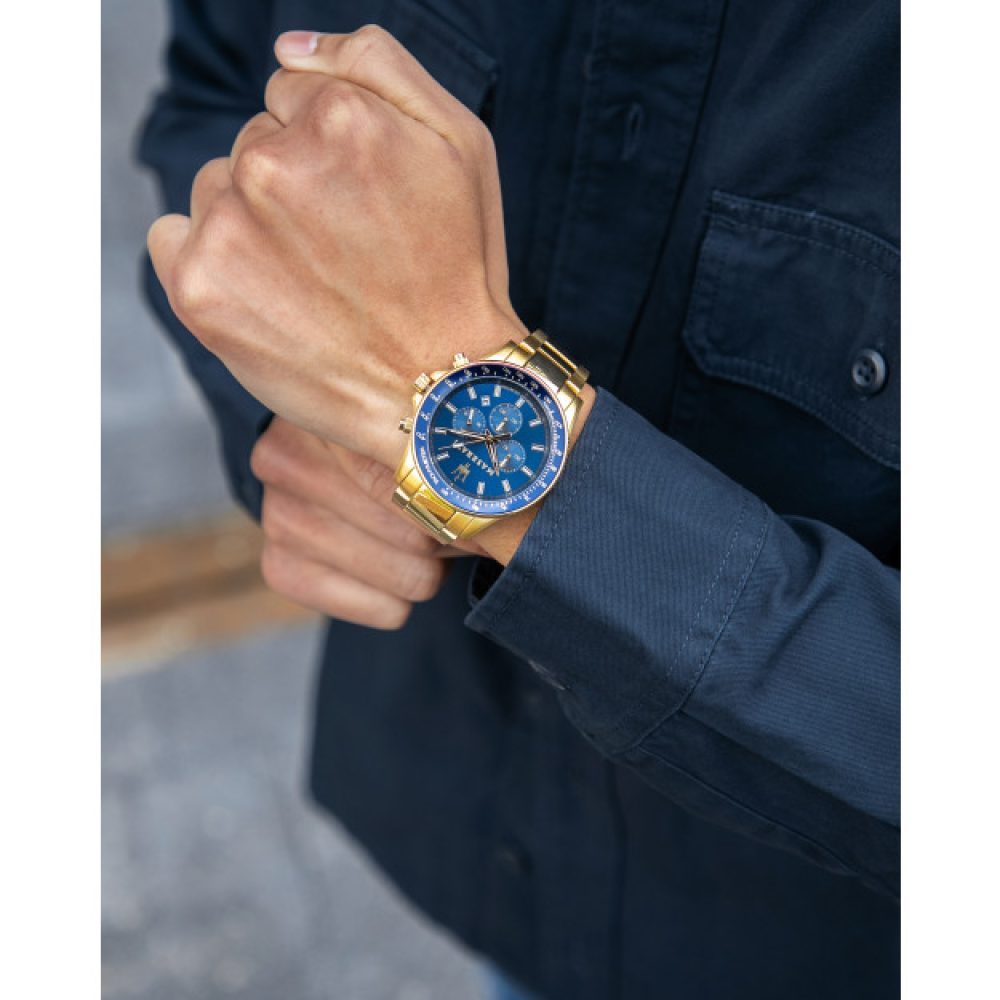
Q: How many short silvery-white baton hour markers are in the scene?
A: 11